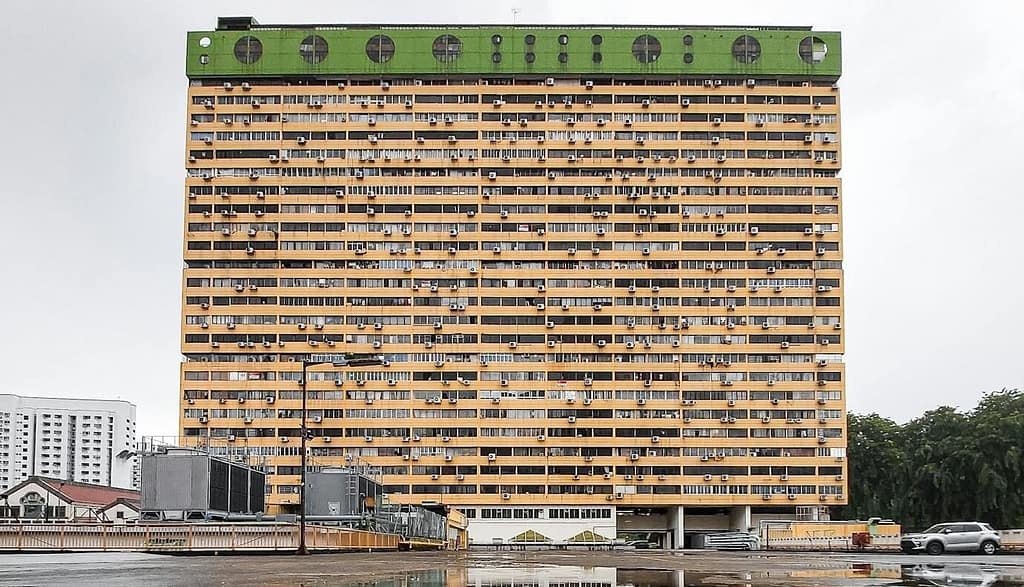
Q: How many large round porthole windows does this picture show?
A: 7